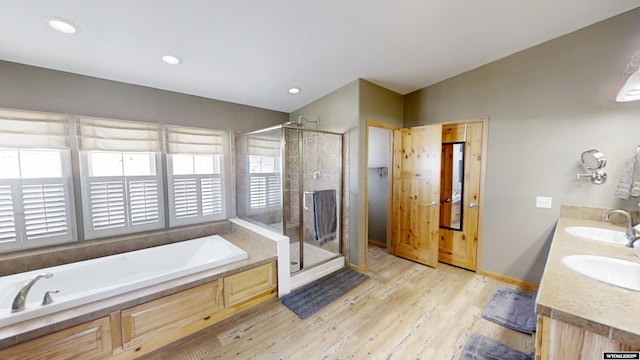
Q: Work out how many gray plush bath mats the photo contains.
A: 3